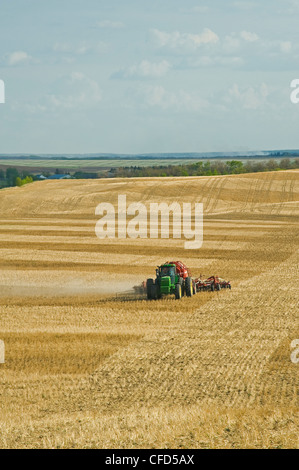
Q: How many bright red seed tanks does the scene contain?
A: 1